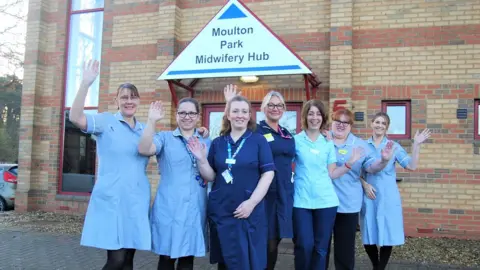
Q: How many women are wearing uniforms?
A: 7